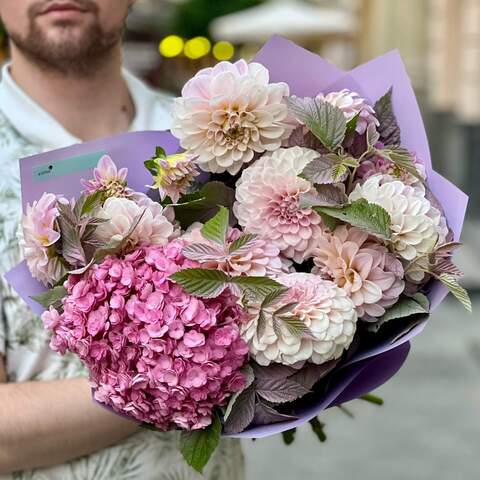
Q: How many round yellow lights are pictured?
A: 3